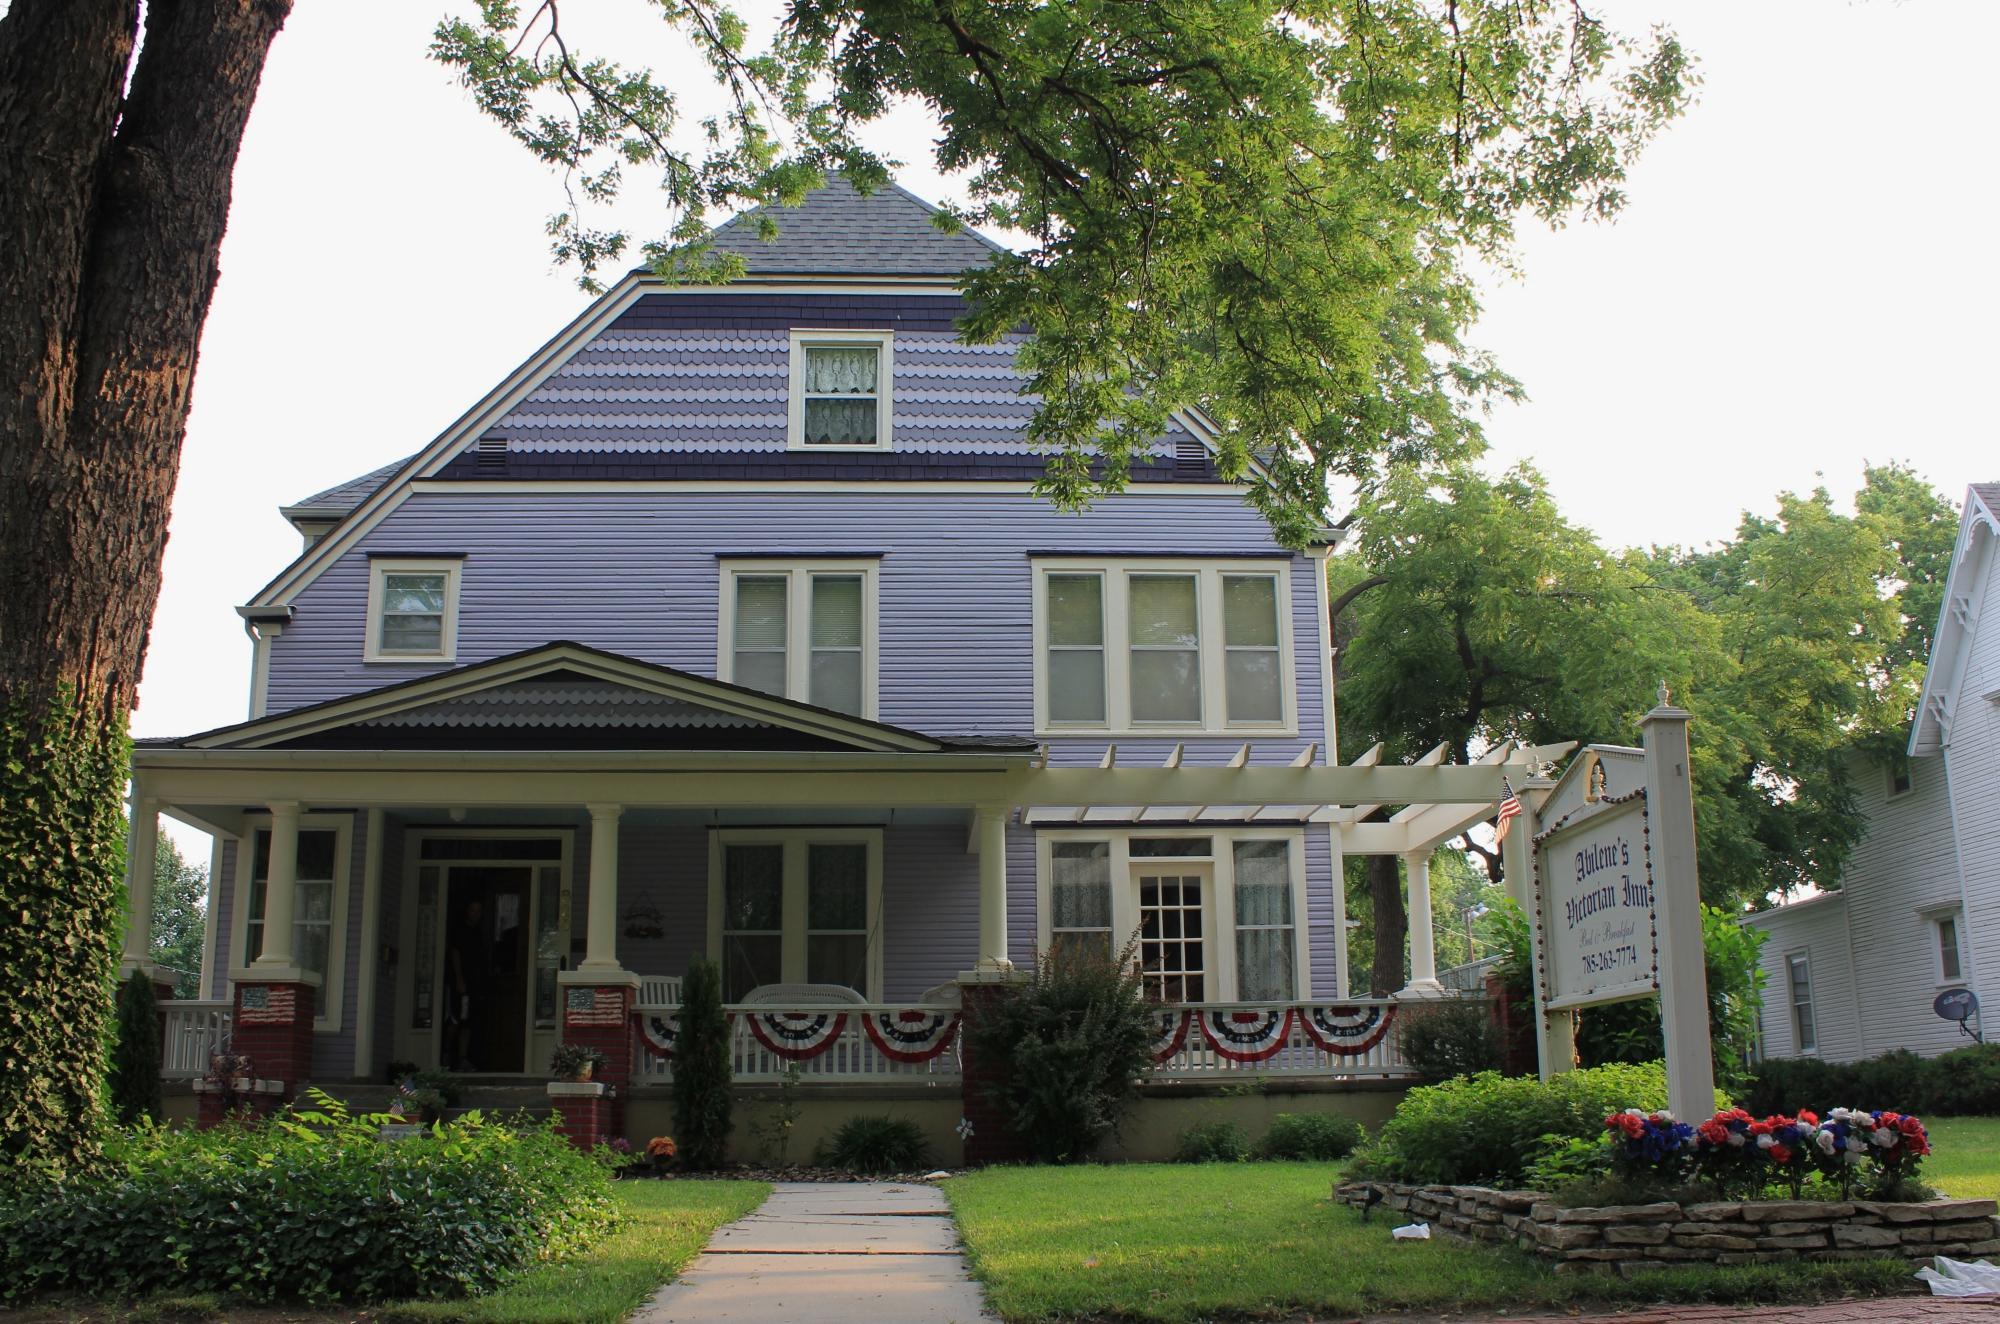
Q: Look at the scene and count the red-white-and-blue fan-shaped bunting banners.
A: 6